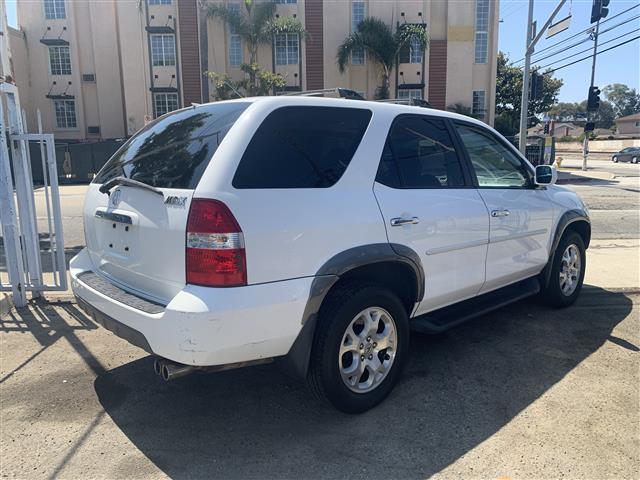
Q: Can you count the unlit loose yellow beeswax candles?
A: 0